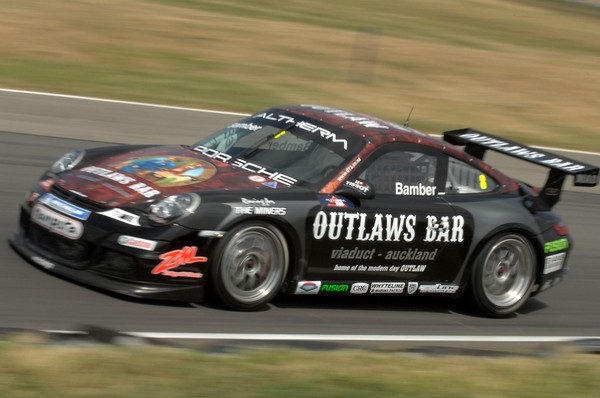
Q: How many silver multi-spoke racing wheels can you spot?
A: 2